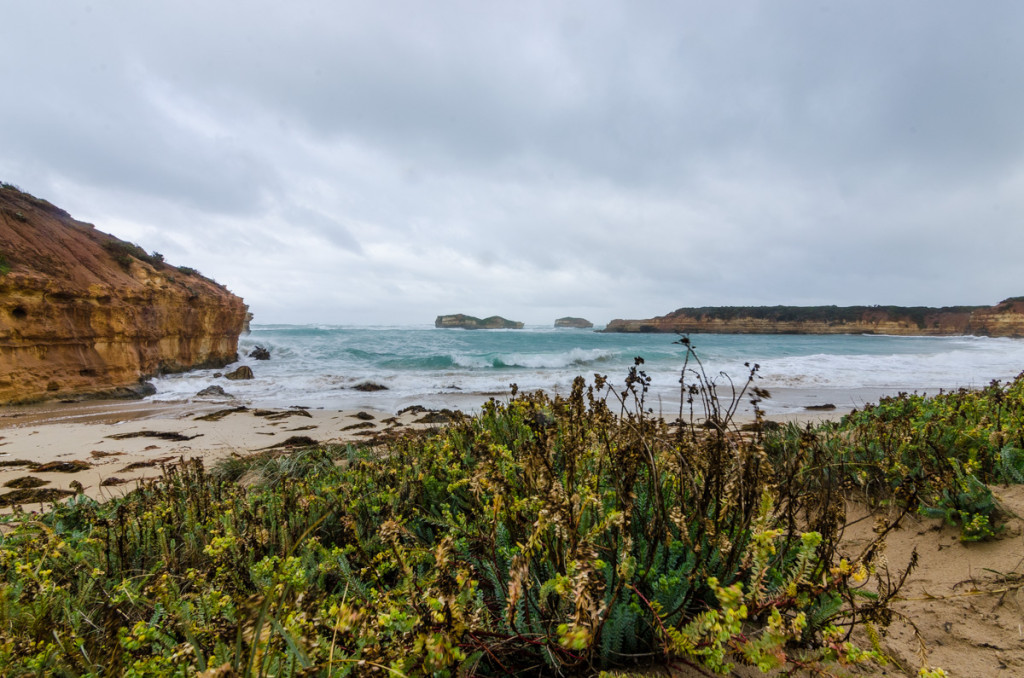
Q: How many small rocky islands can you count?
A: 2